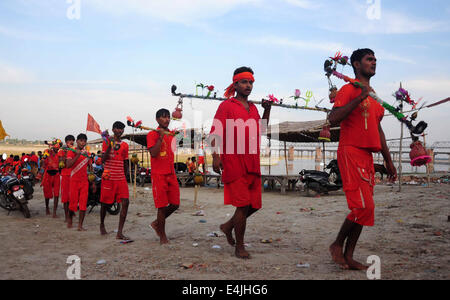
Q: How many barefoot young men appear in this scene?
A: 7